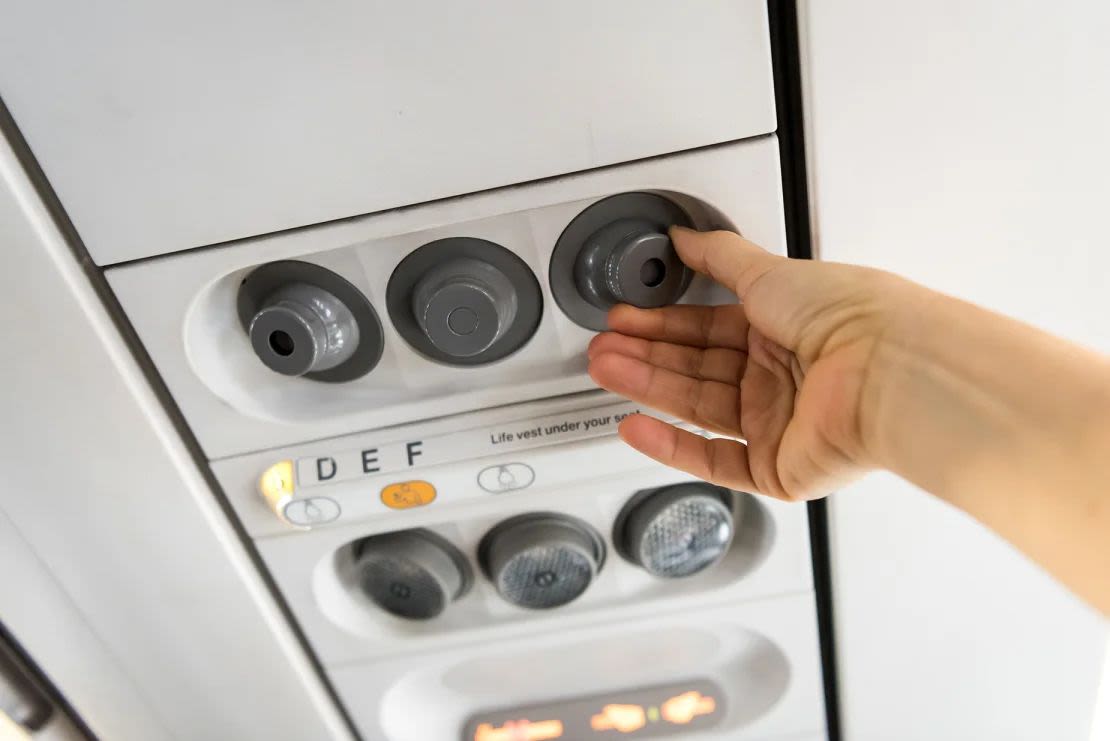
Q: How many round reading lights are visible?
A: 3